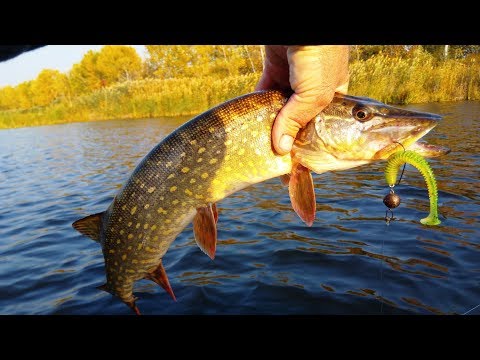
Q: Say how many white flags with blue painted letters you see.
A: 0